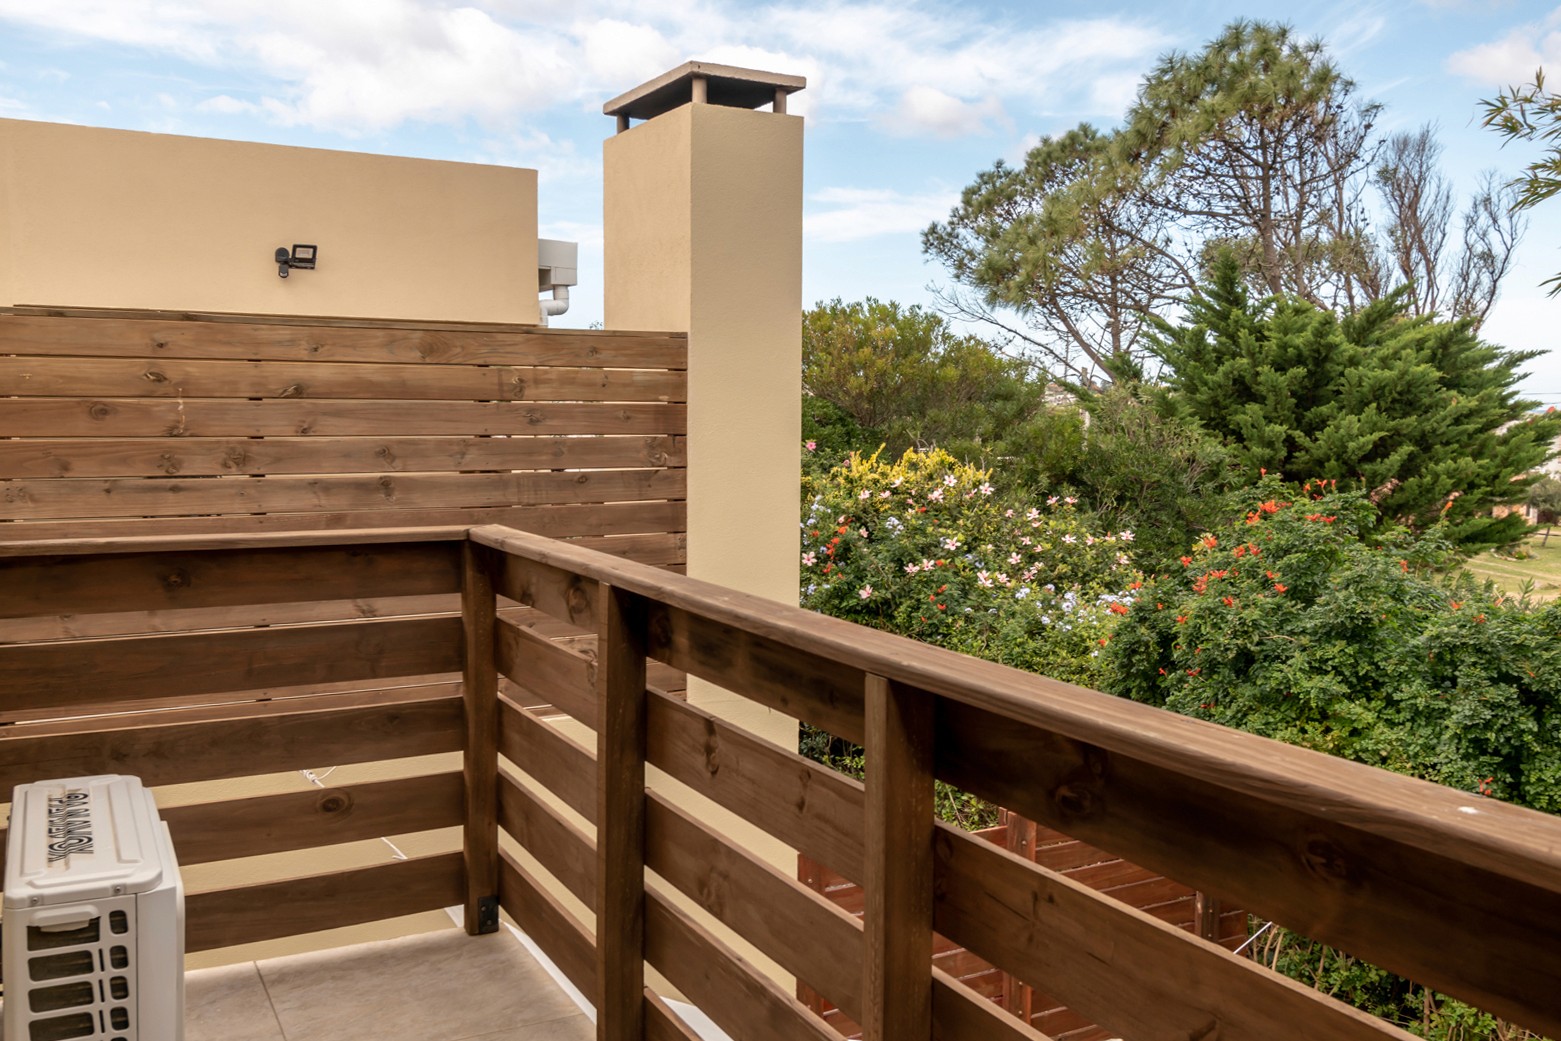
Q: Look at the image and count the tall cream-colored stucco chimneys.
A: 1